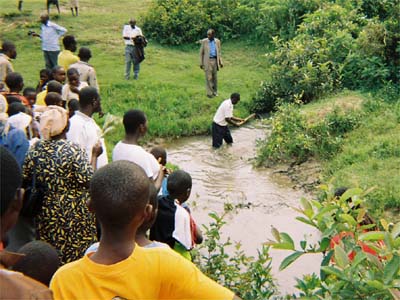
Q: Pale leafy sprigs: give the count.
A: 1